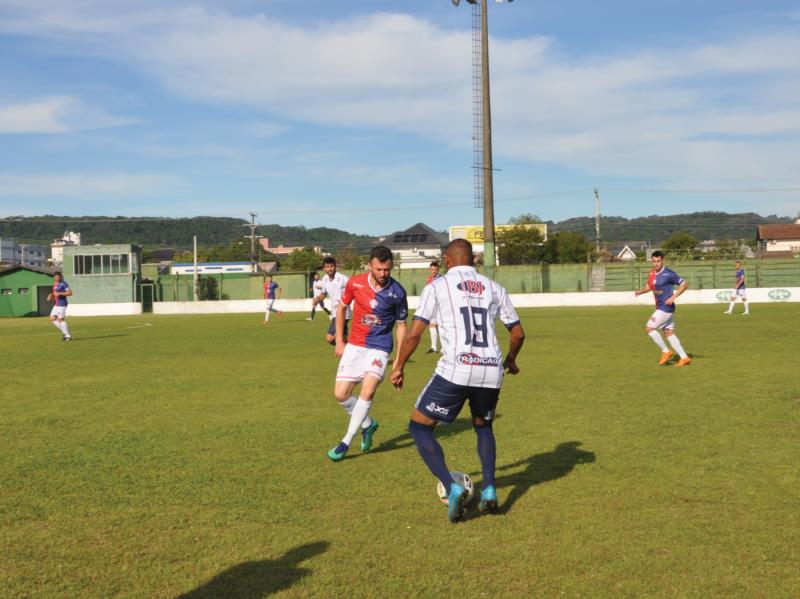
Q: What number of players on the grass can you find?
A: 9